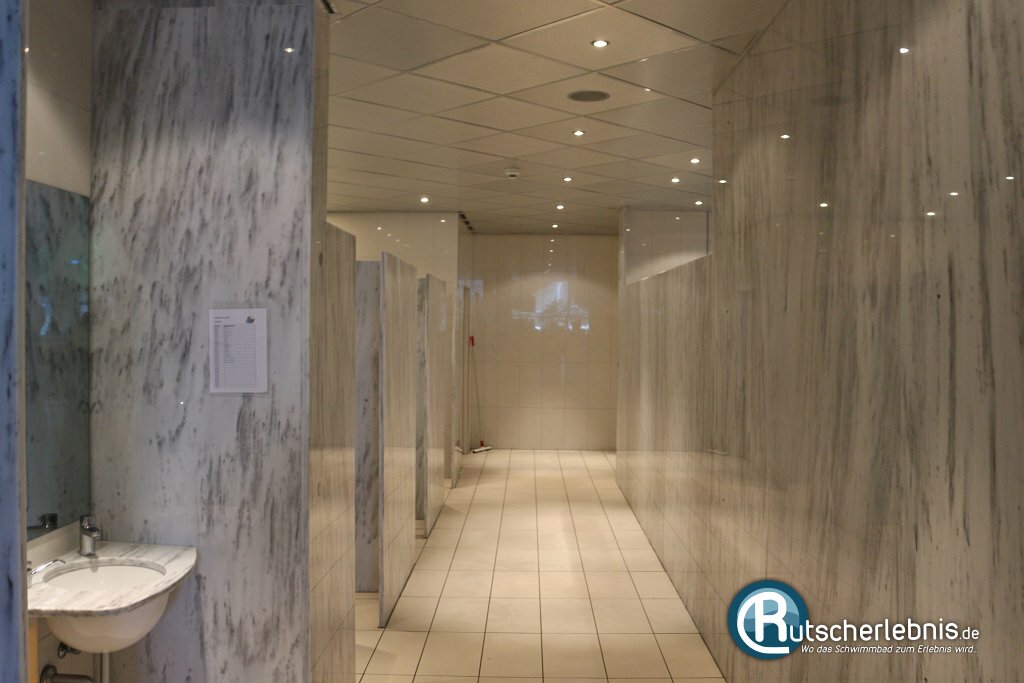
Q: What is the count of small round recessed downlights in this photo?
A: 9